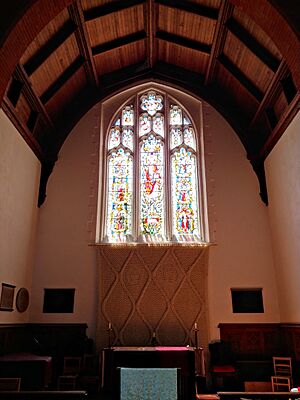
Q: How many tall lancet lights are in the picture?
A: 3